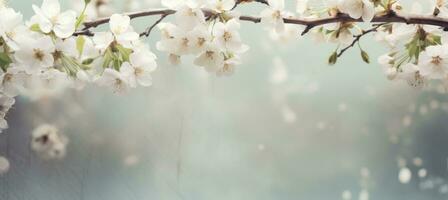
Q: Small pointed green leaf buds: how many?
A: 2